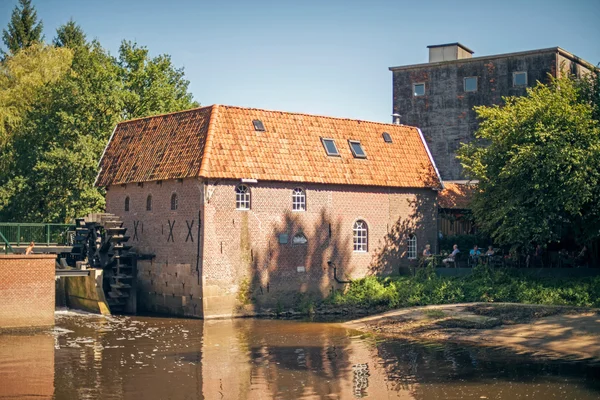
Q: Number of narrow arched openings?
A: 3